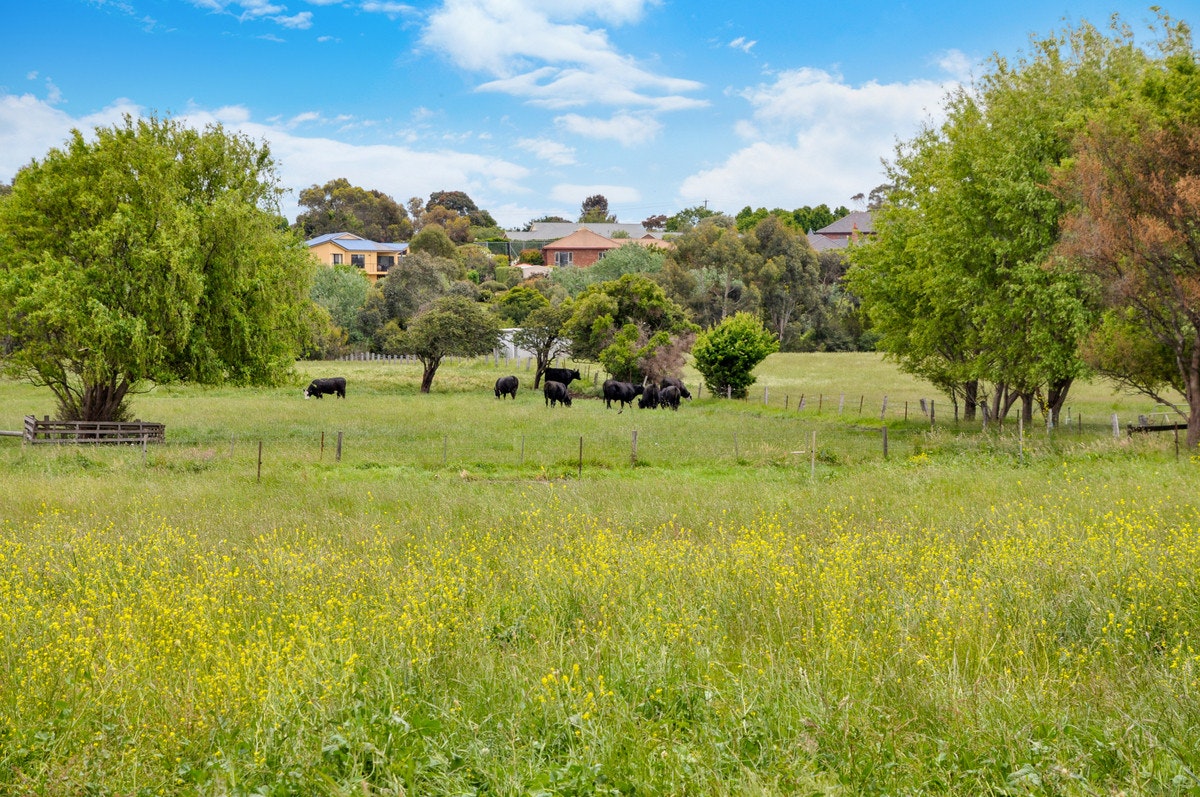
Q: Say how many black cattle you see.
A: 8